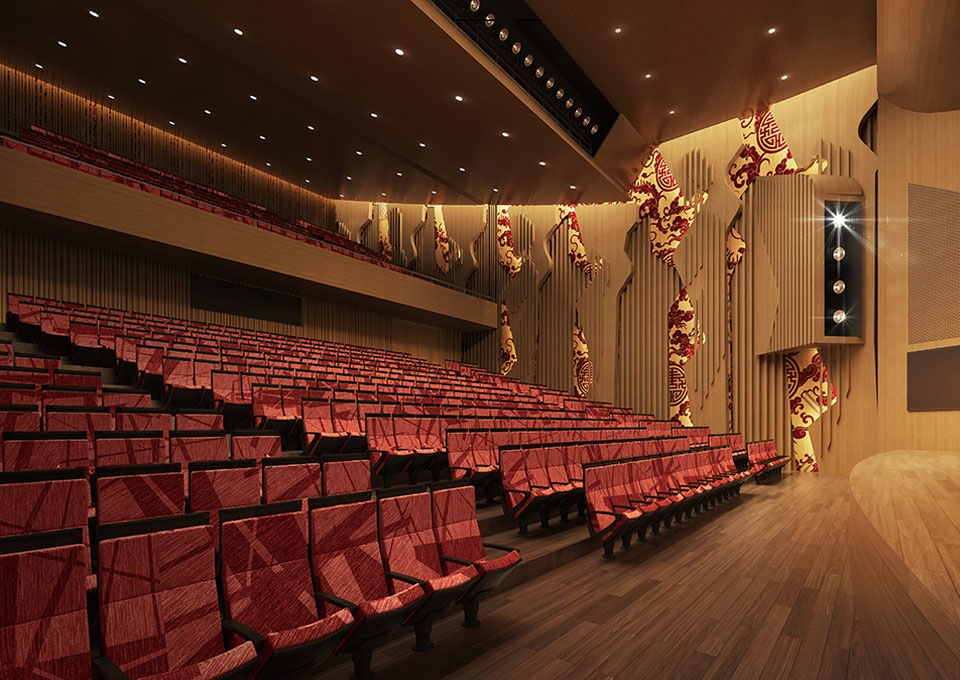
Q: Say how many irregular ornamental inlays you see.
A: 11